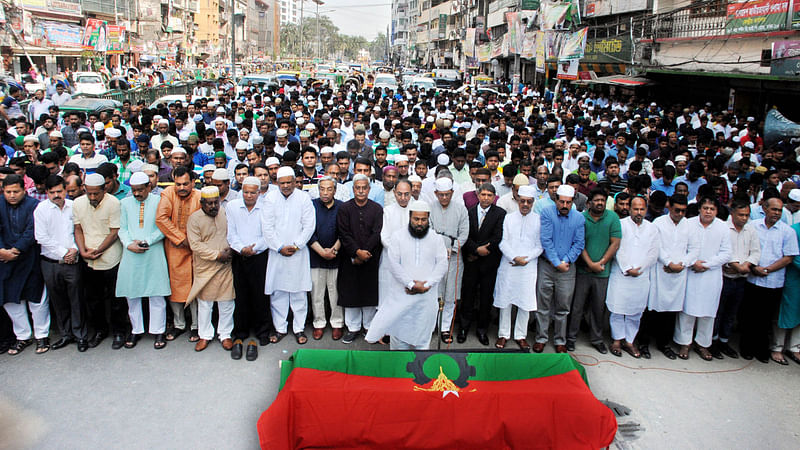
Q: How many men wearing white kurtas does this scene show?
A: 7